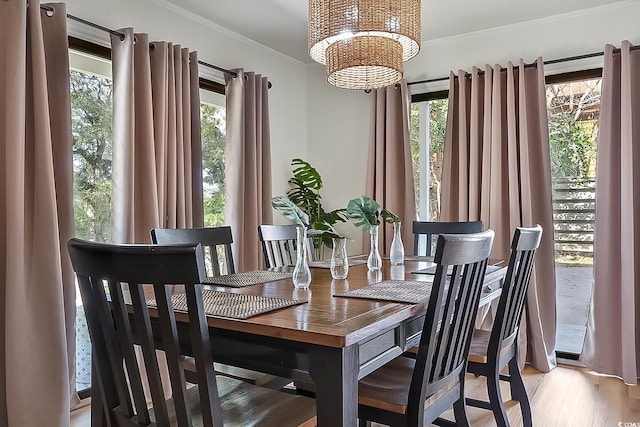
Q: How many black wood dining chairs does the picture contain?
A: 6